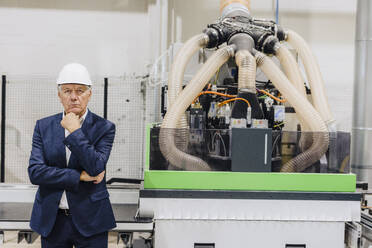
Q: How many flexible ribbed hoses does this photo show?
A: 6